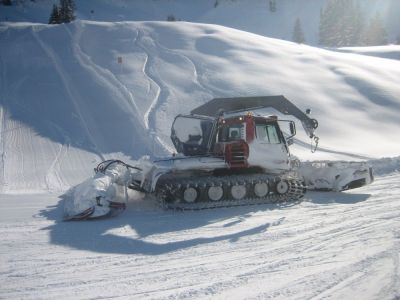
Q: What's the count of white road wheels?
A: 5